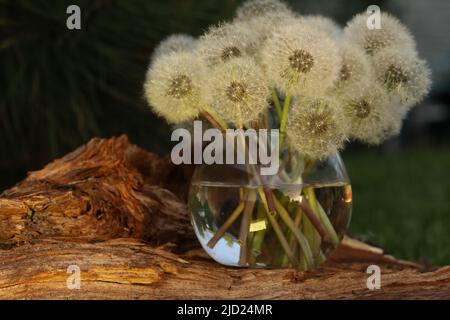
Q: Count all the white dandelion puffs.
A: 12